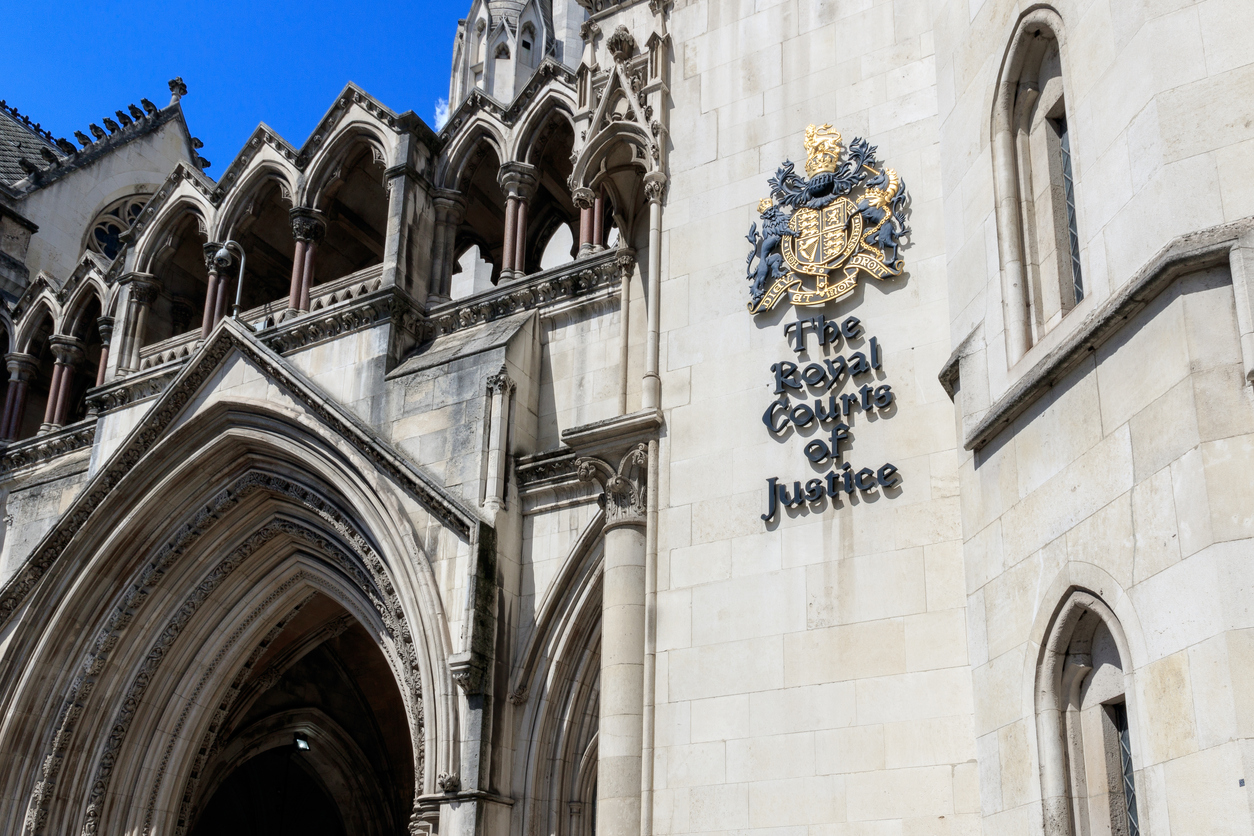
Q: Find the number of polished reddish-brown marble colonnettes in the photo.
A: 13